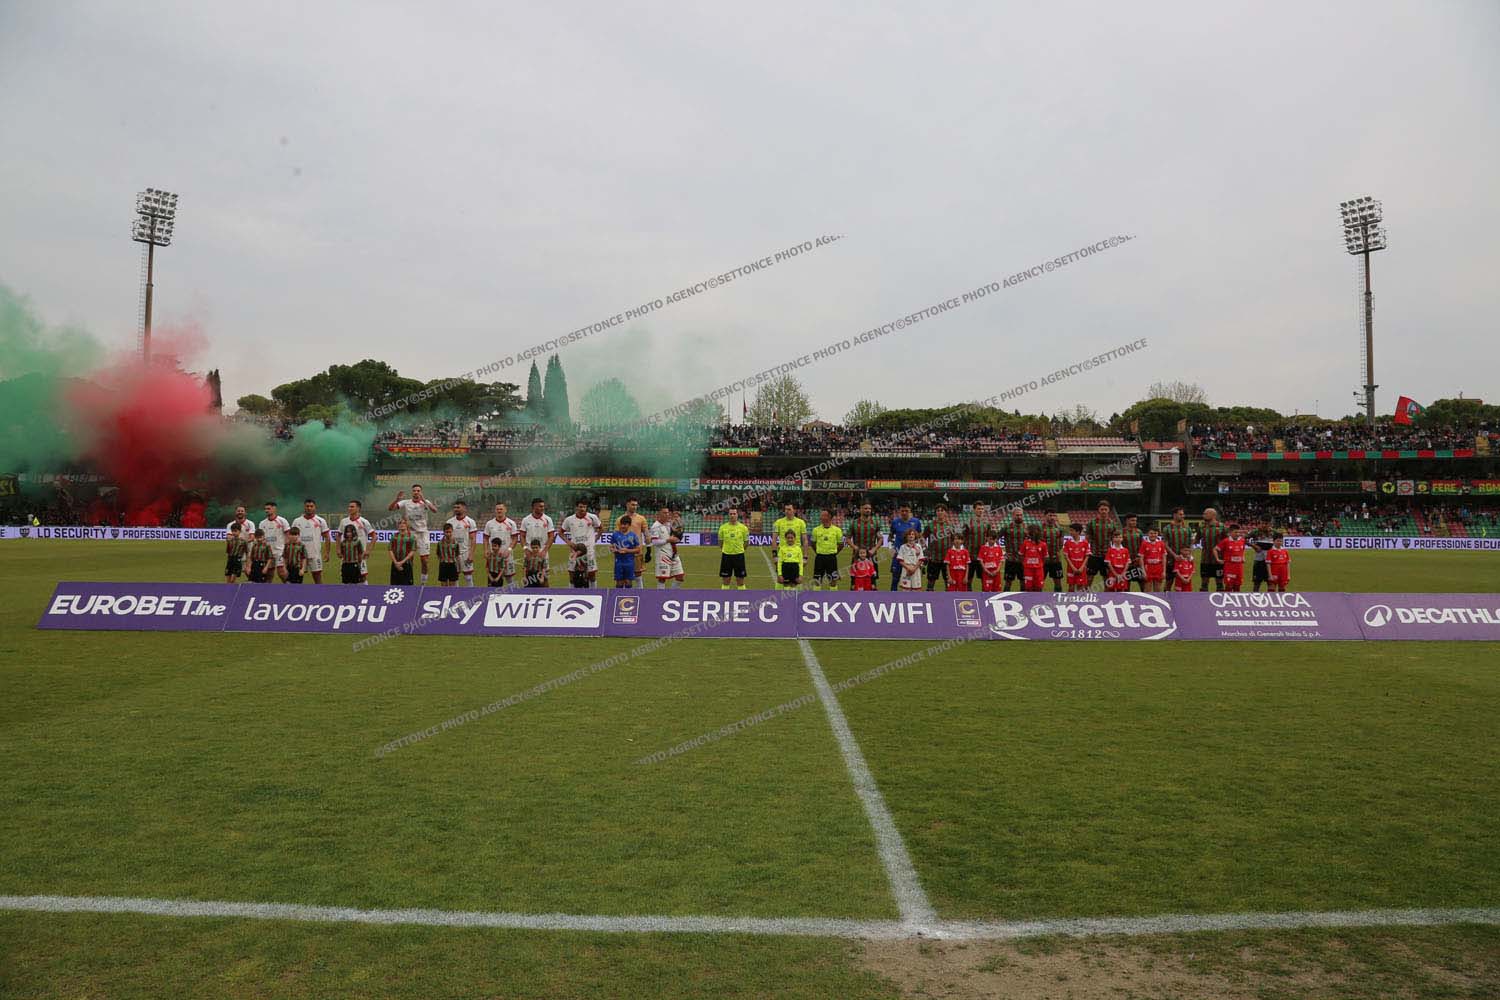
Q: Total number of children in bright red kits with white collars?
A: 10